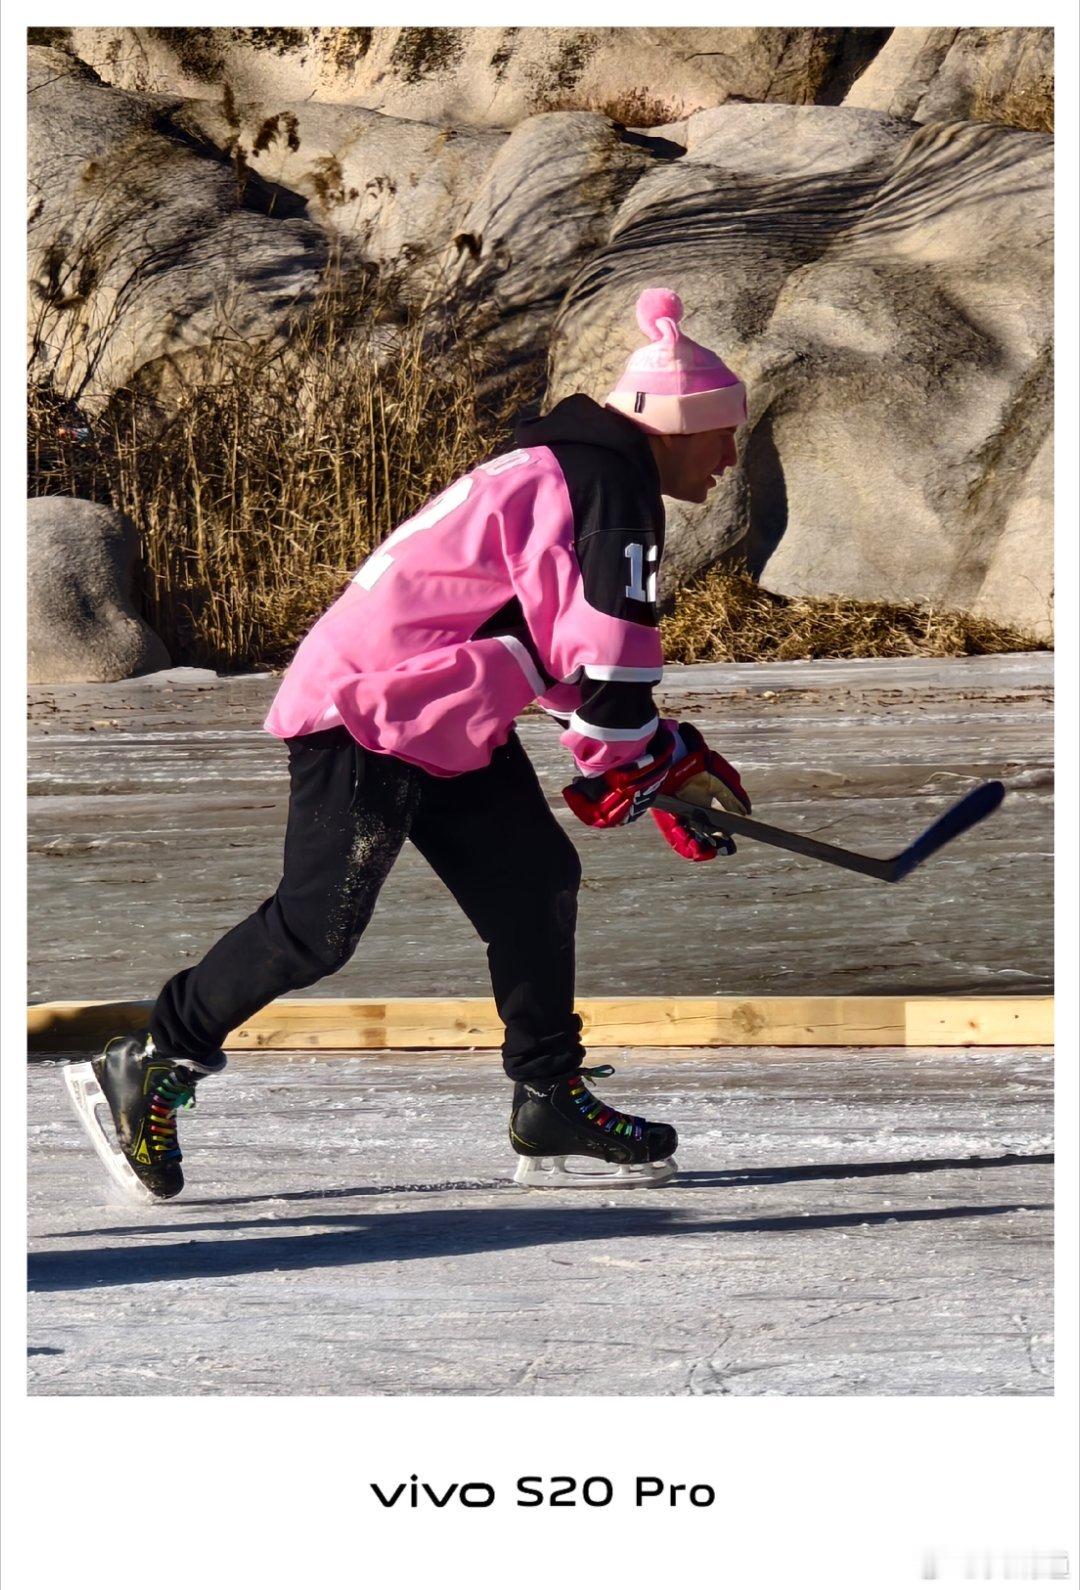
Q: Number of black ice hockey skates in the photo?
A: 2